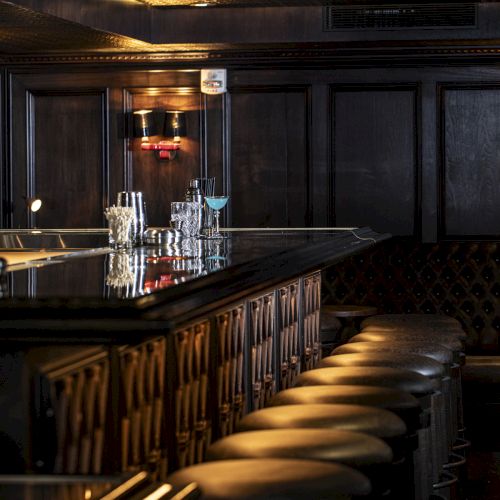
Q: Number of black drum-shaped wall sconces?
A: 2